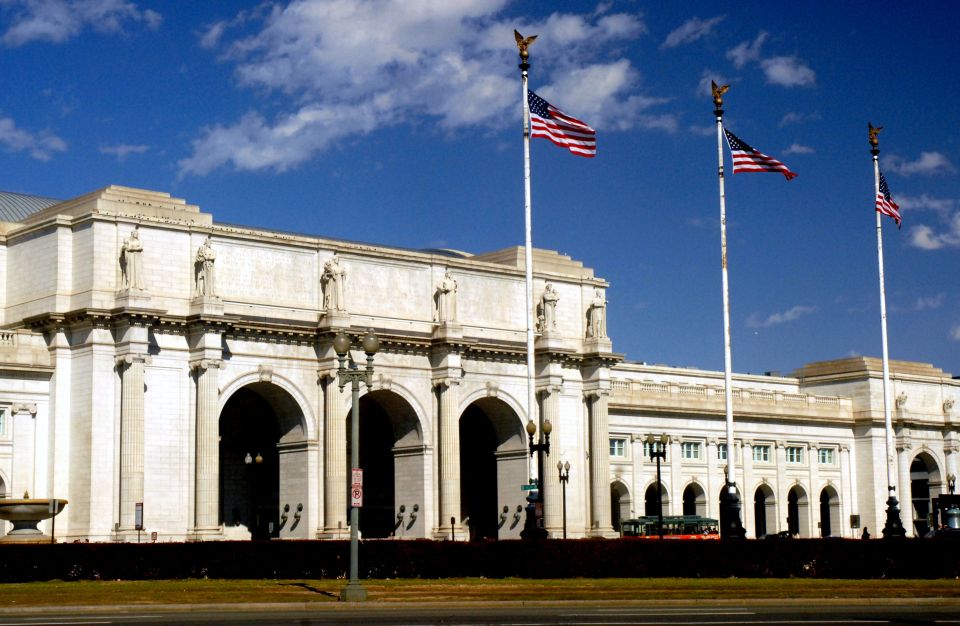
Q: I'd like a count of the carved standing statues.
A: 6